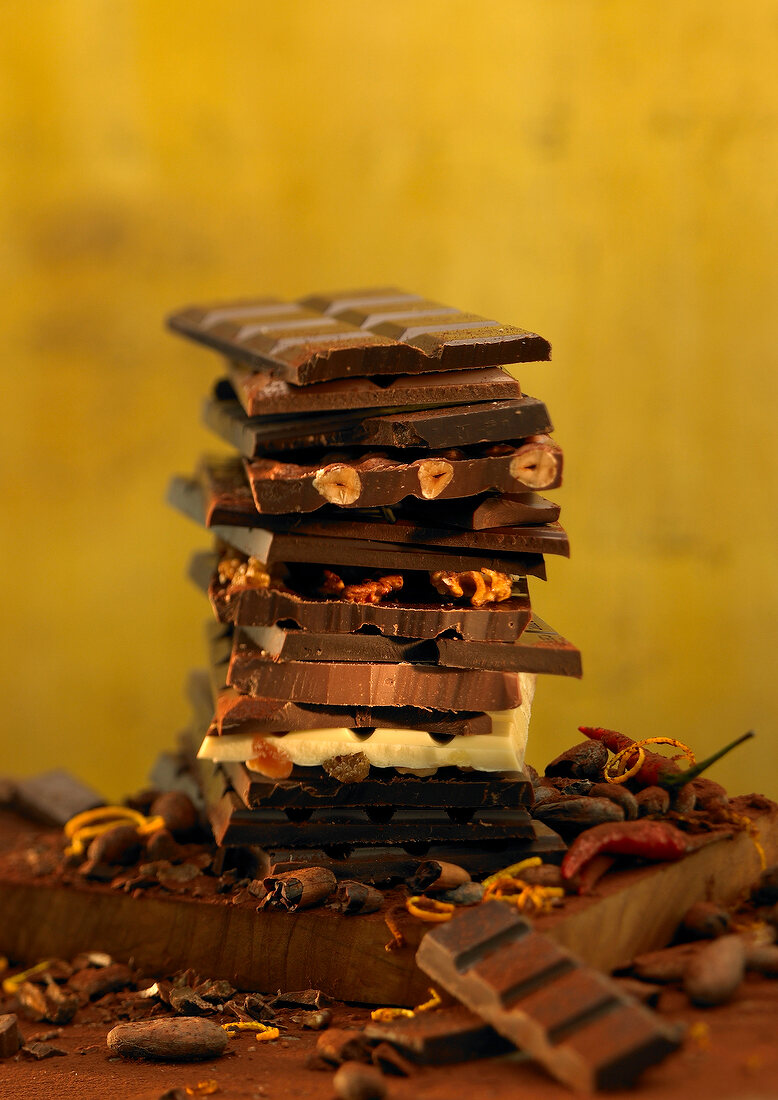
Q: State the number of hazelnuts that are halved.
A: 3